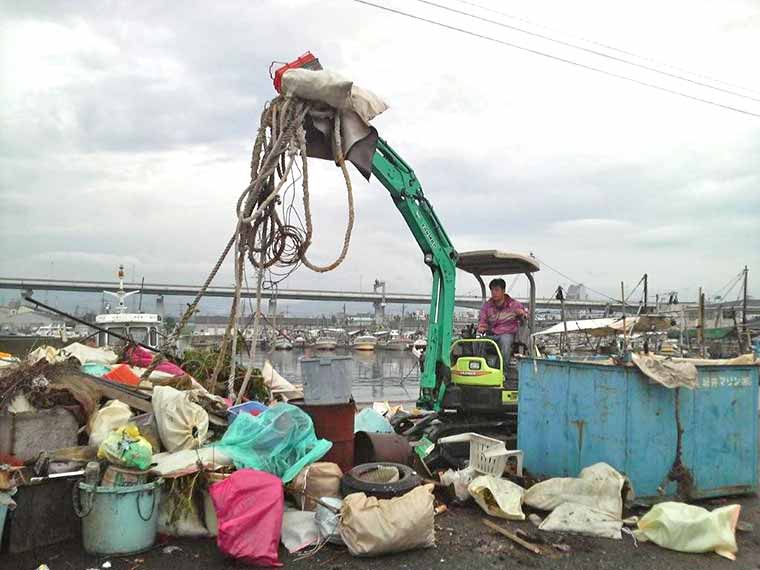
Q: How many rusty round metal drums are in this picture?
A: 2